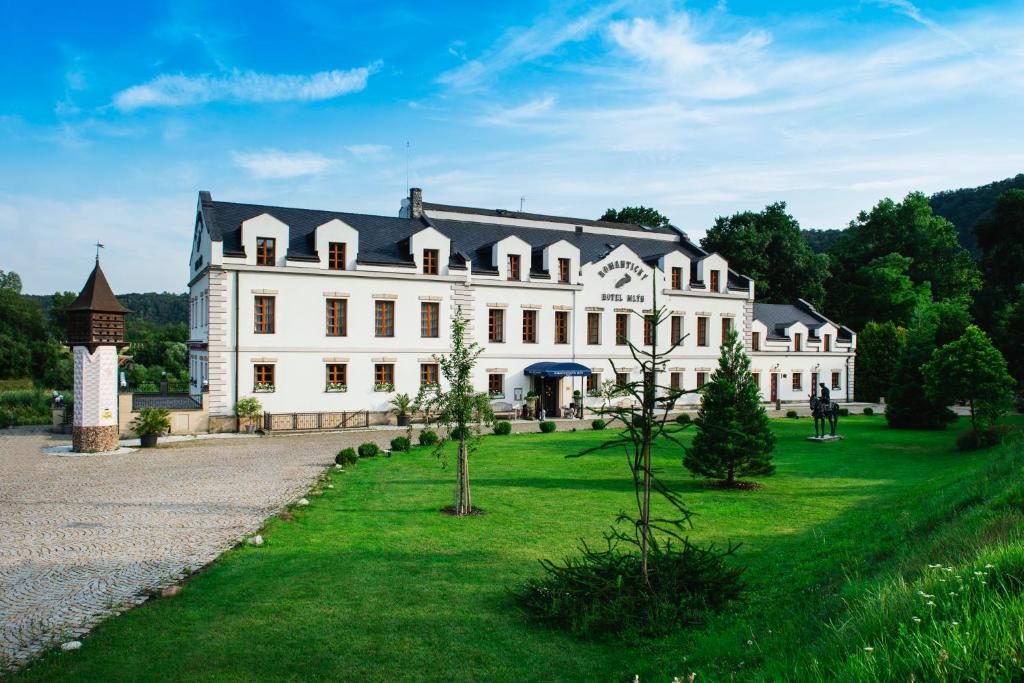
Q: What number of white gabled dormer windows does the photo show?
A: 10